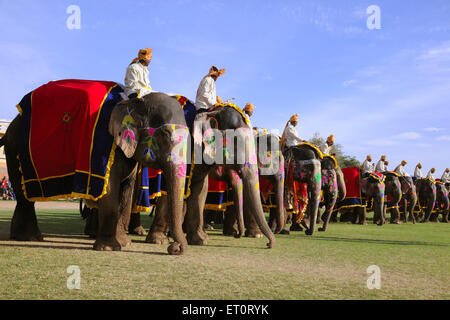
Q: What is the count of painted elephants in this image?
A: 12